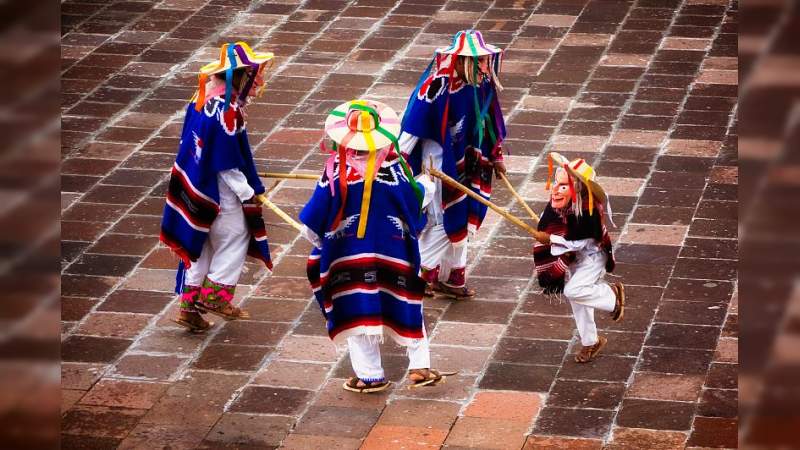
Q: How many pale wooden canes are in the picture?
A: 4